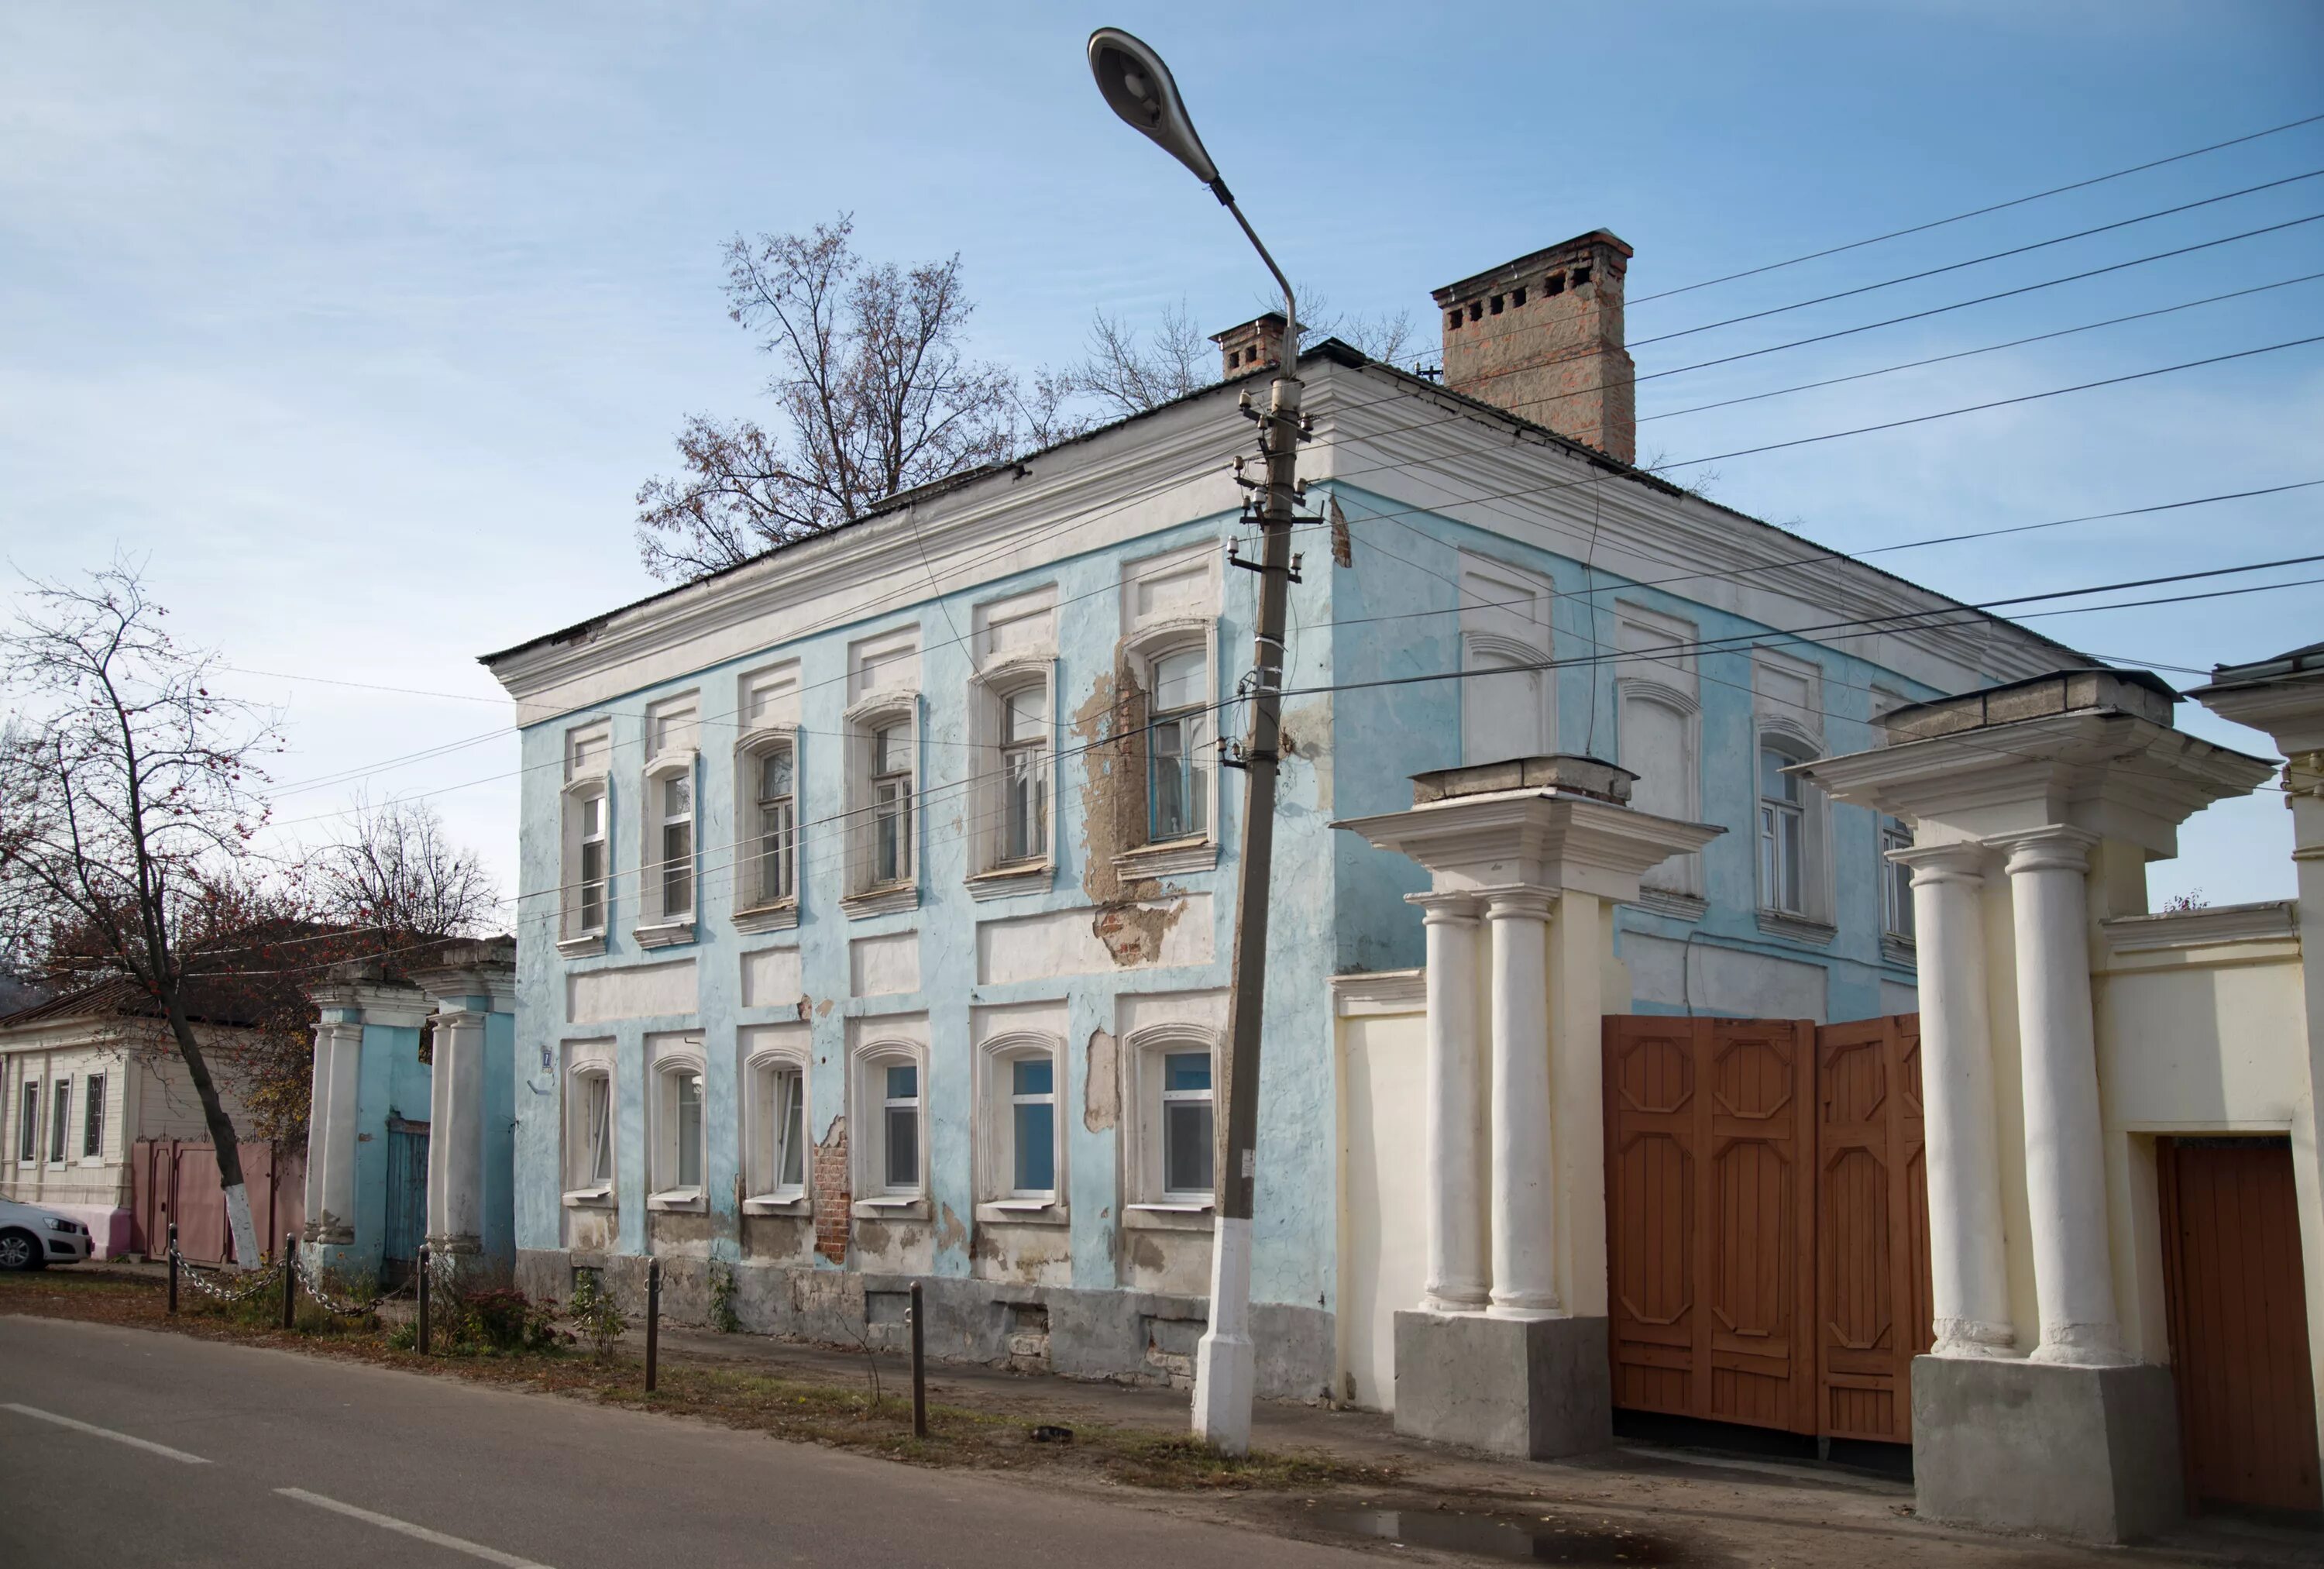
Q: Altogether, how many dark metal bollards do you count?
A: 5